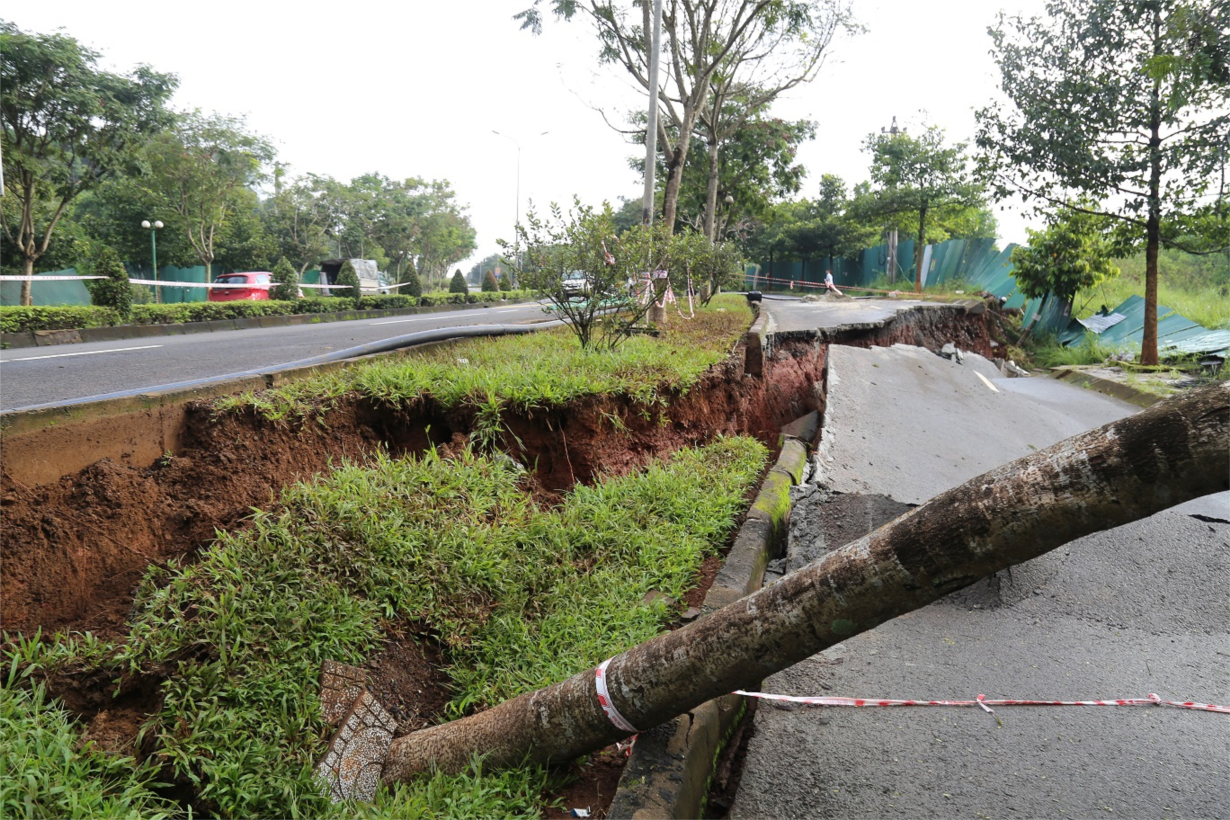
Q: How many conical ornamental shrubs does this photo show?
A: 7